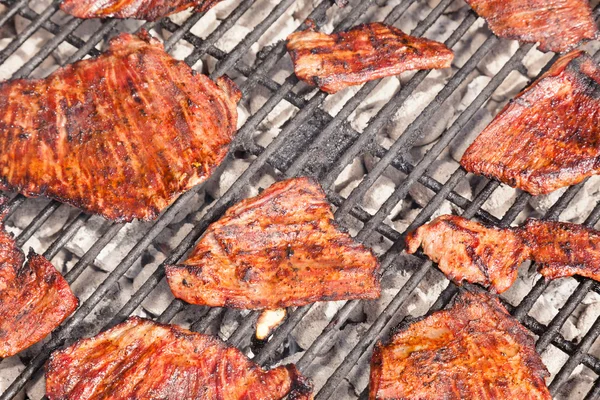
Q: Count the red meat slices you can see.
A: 10